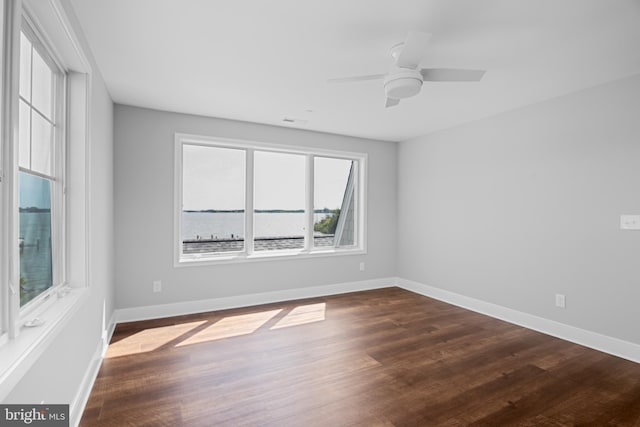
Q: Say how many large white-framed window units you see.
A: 2